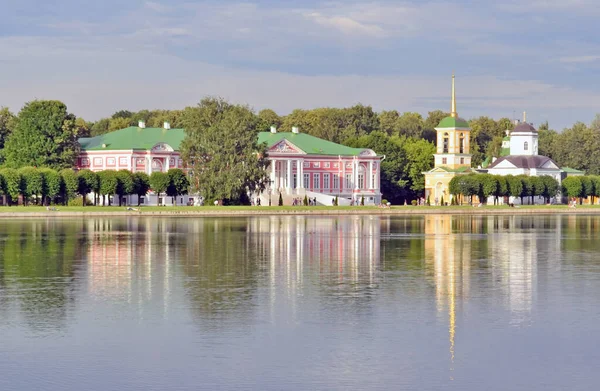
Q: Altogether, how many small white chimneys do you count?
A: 4